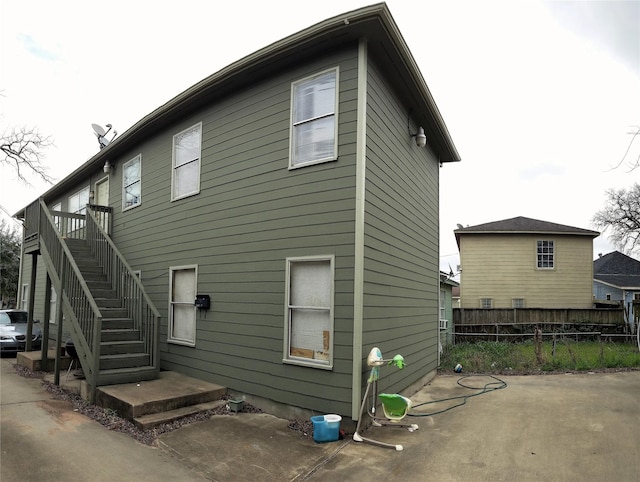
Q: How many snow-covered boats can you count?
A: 0